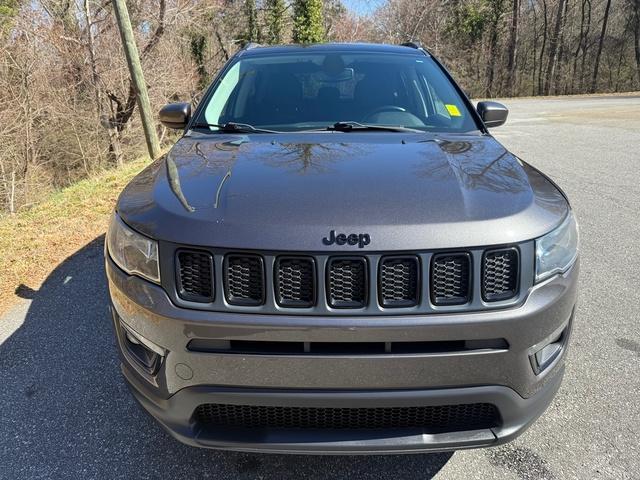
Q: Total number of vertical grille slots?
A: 7